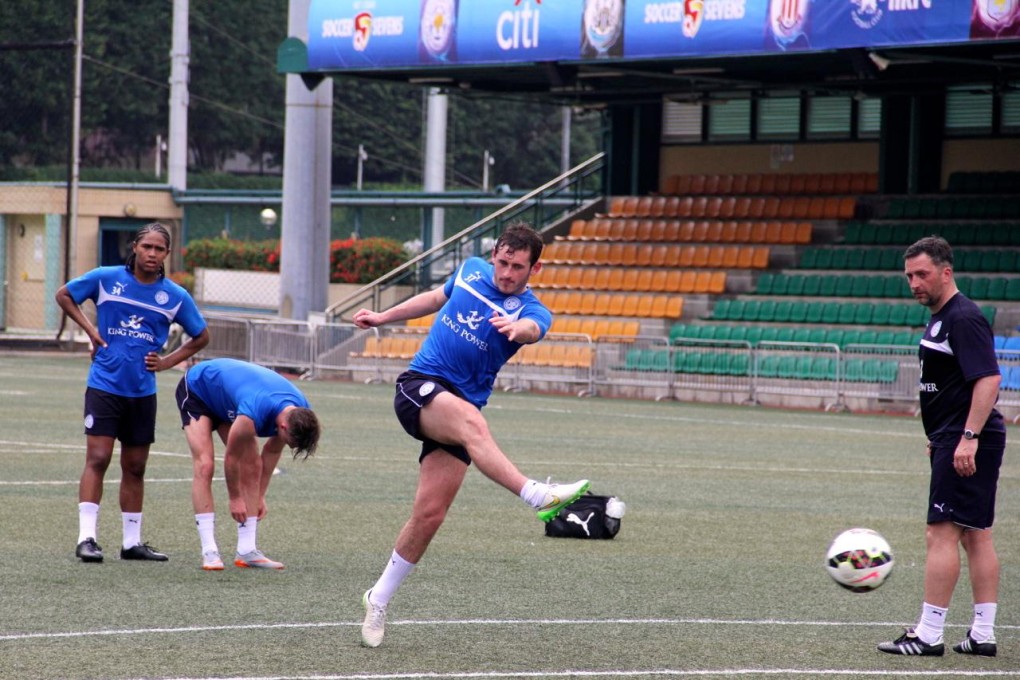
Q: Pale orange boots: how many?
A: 2